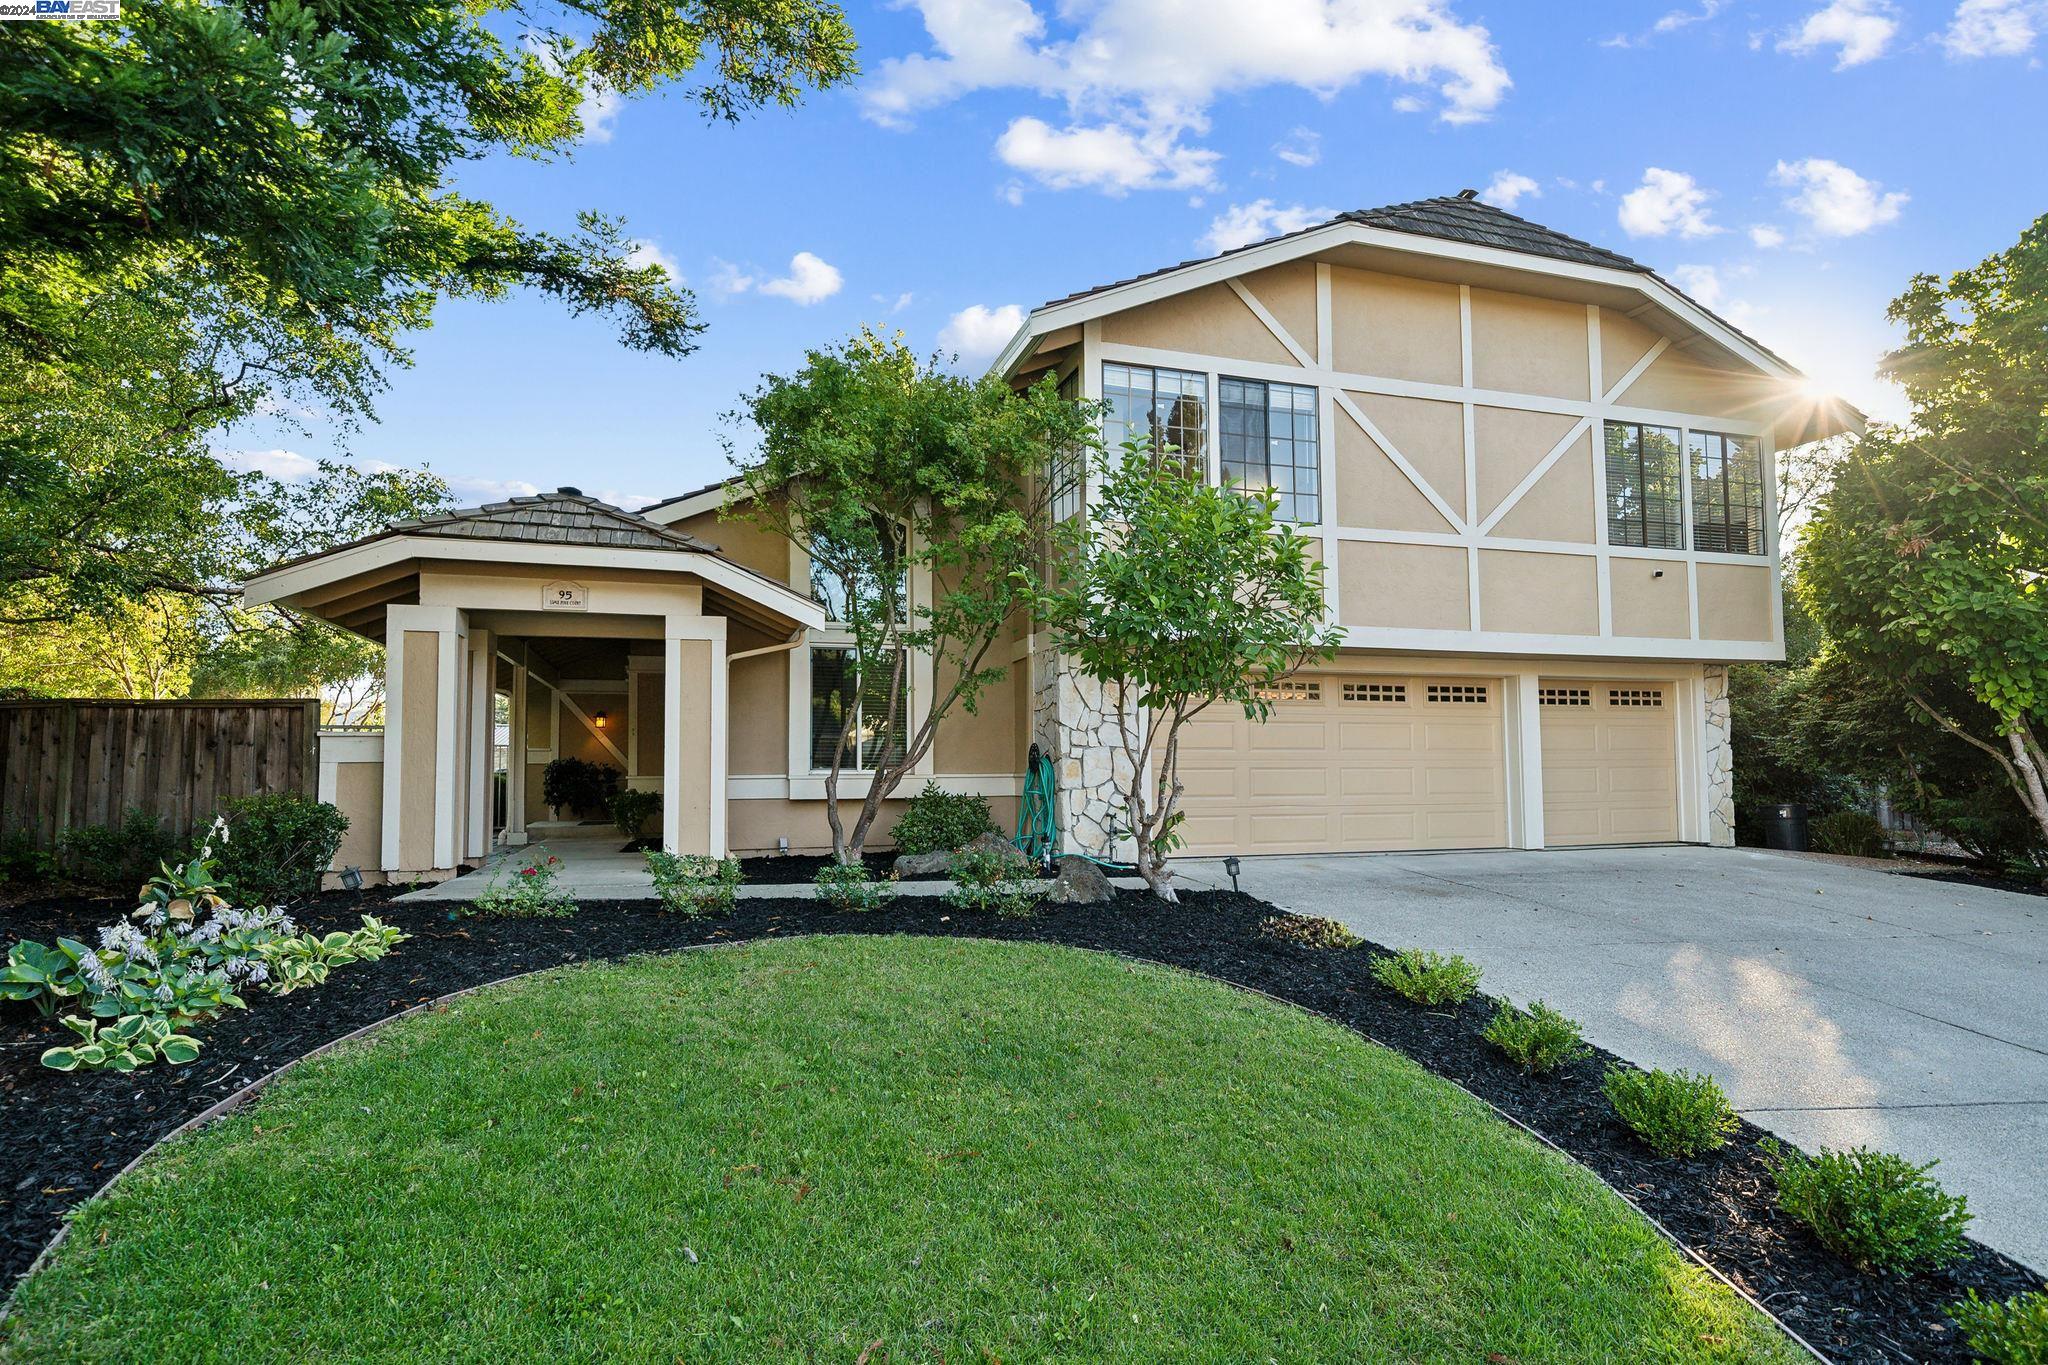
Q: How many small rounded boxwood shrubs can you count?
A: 5